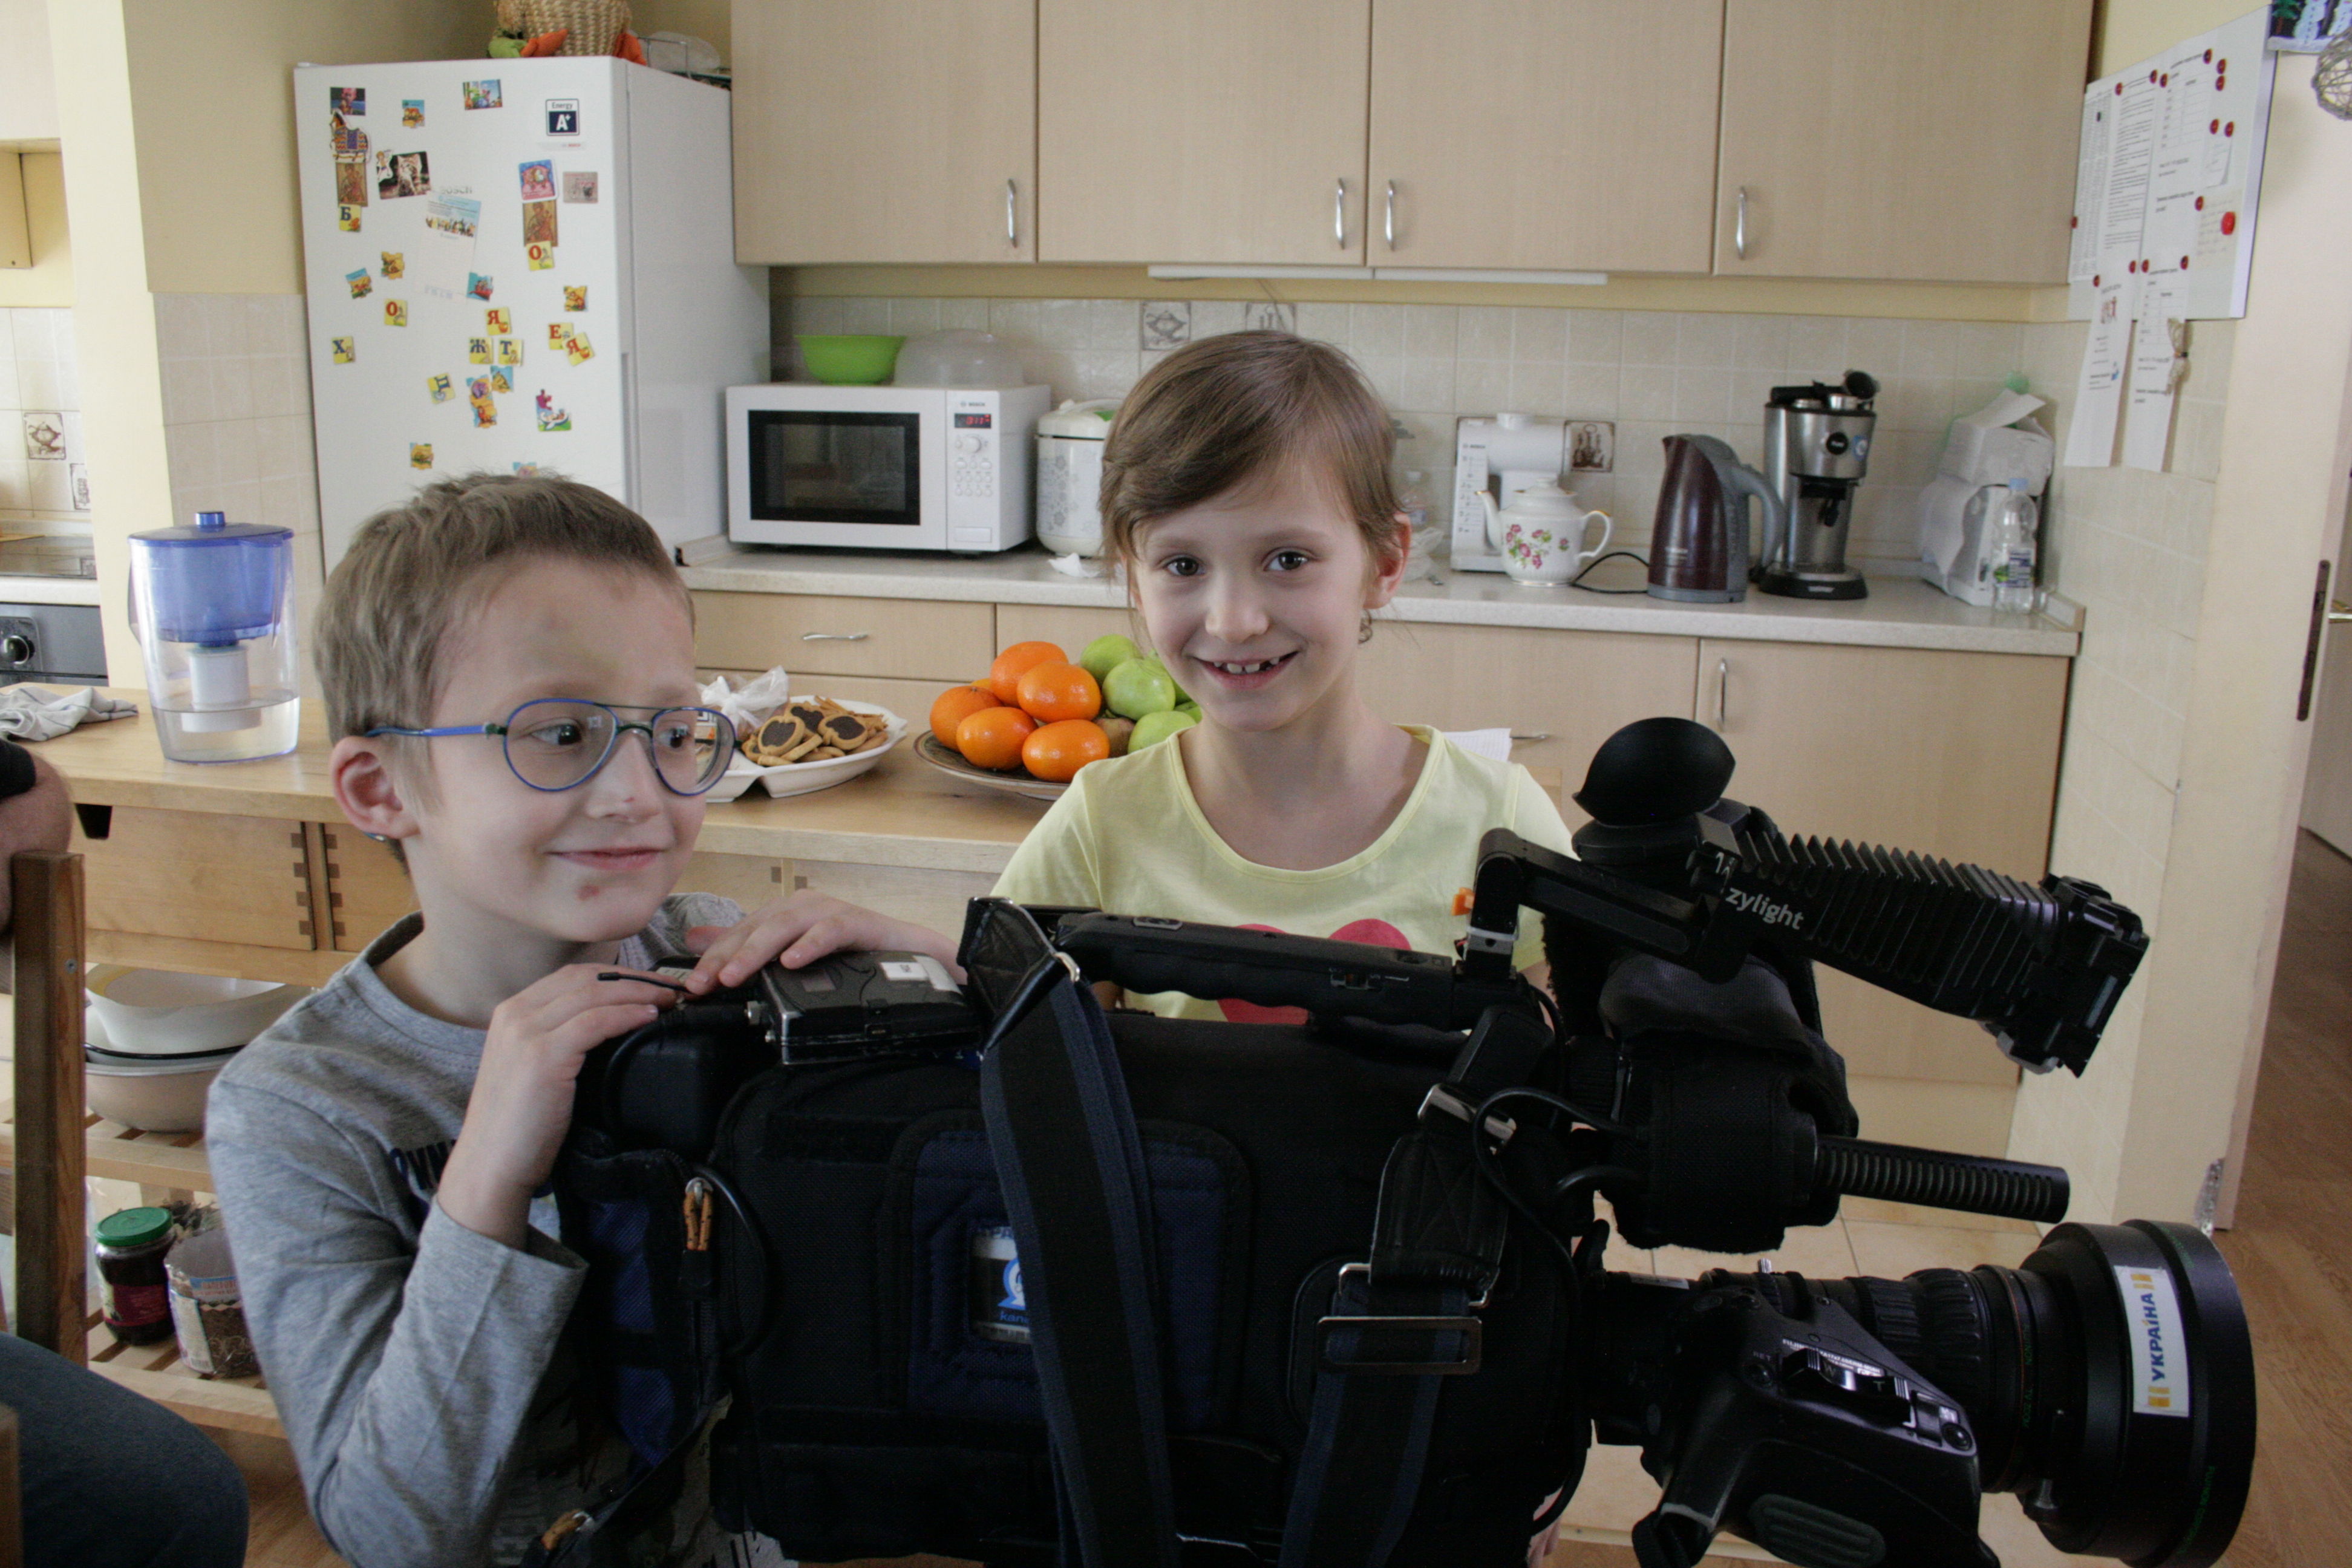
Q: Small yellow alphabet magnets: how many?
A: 10